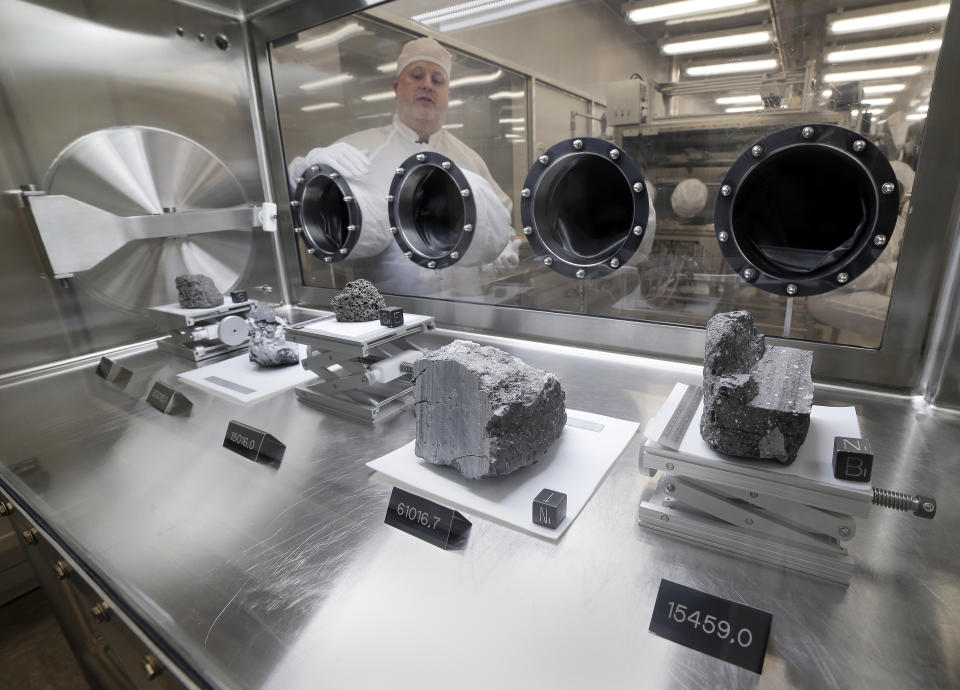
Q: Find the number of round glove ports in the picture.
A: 4